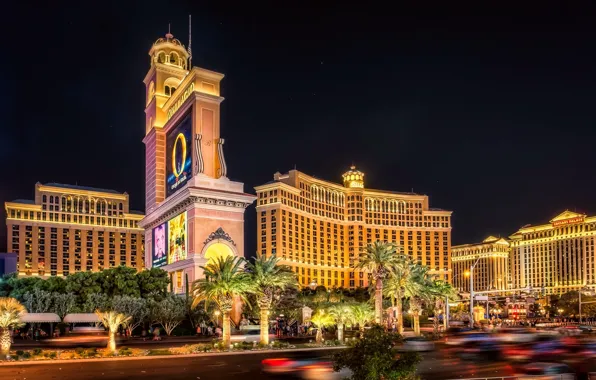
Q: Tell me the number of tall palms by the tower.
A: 2